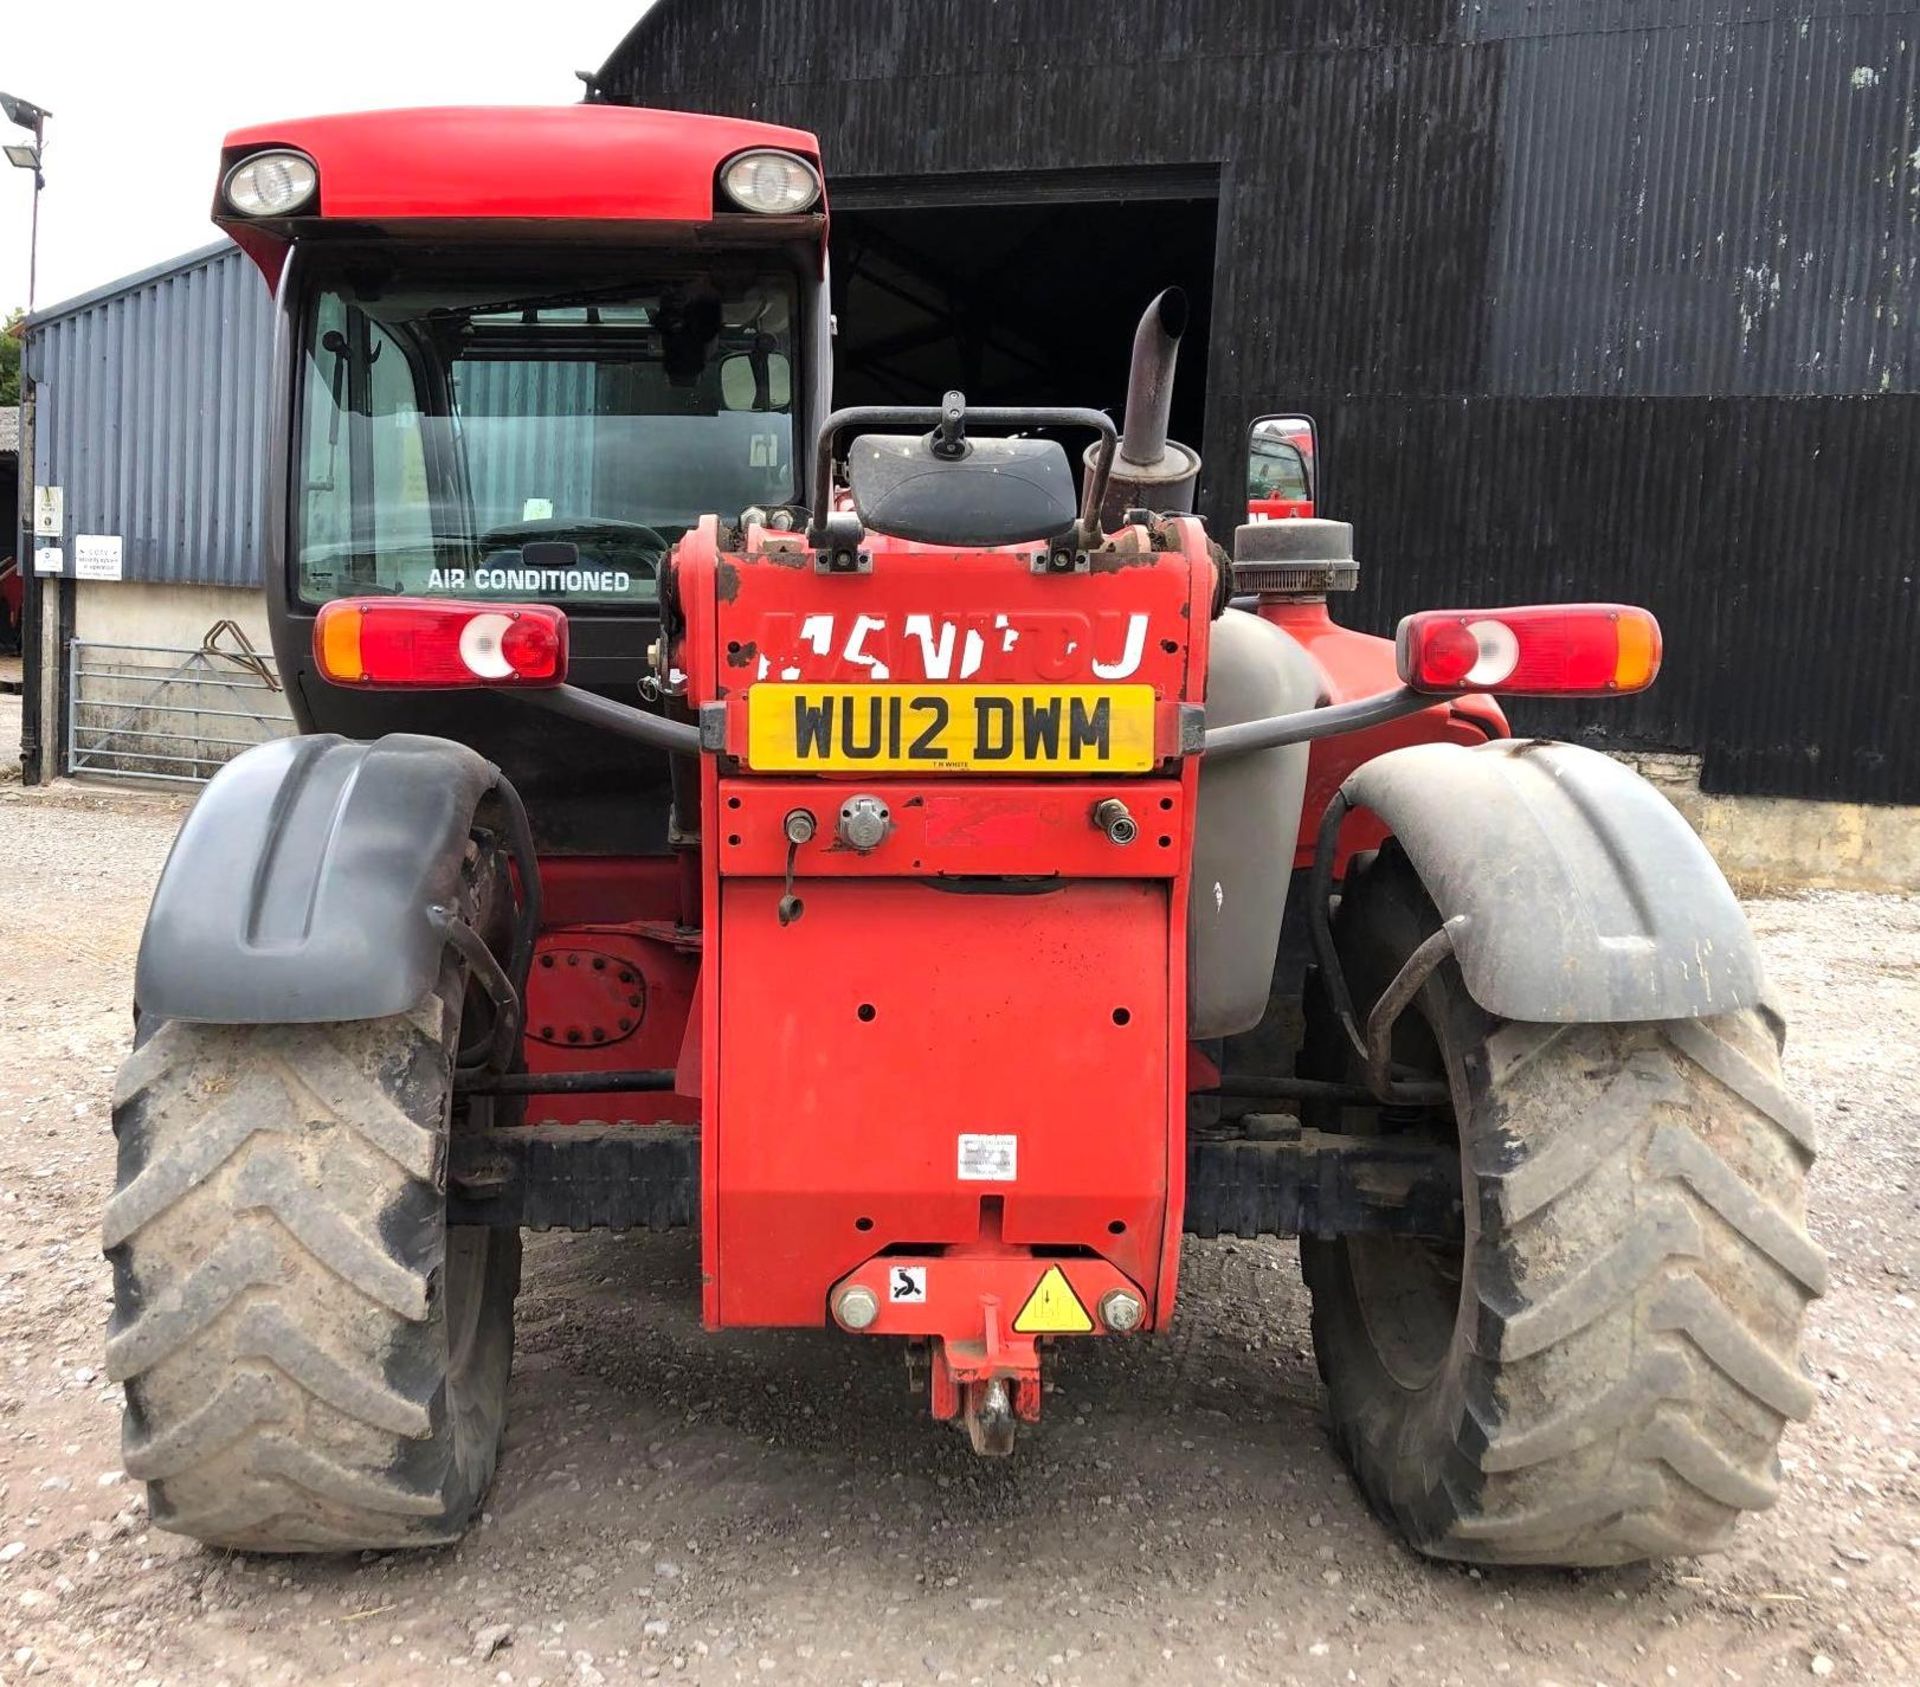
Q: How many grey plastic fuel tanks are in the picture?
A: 1